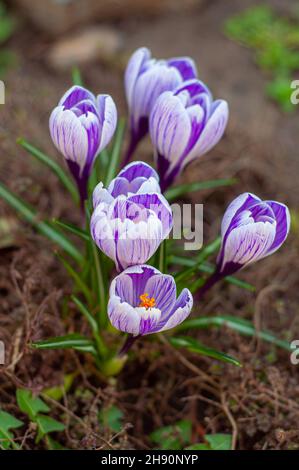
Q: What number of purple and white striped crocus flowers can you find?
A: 7